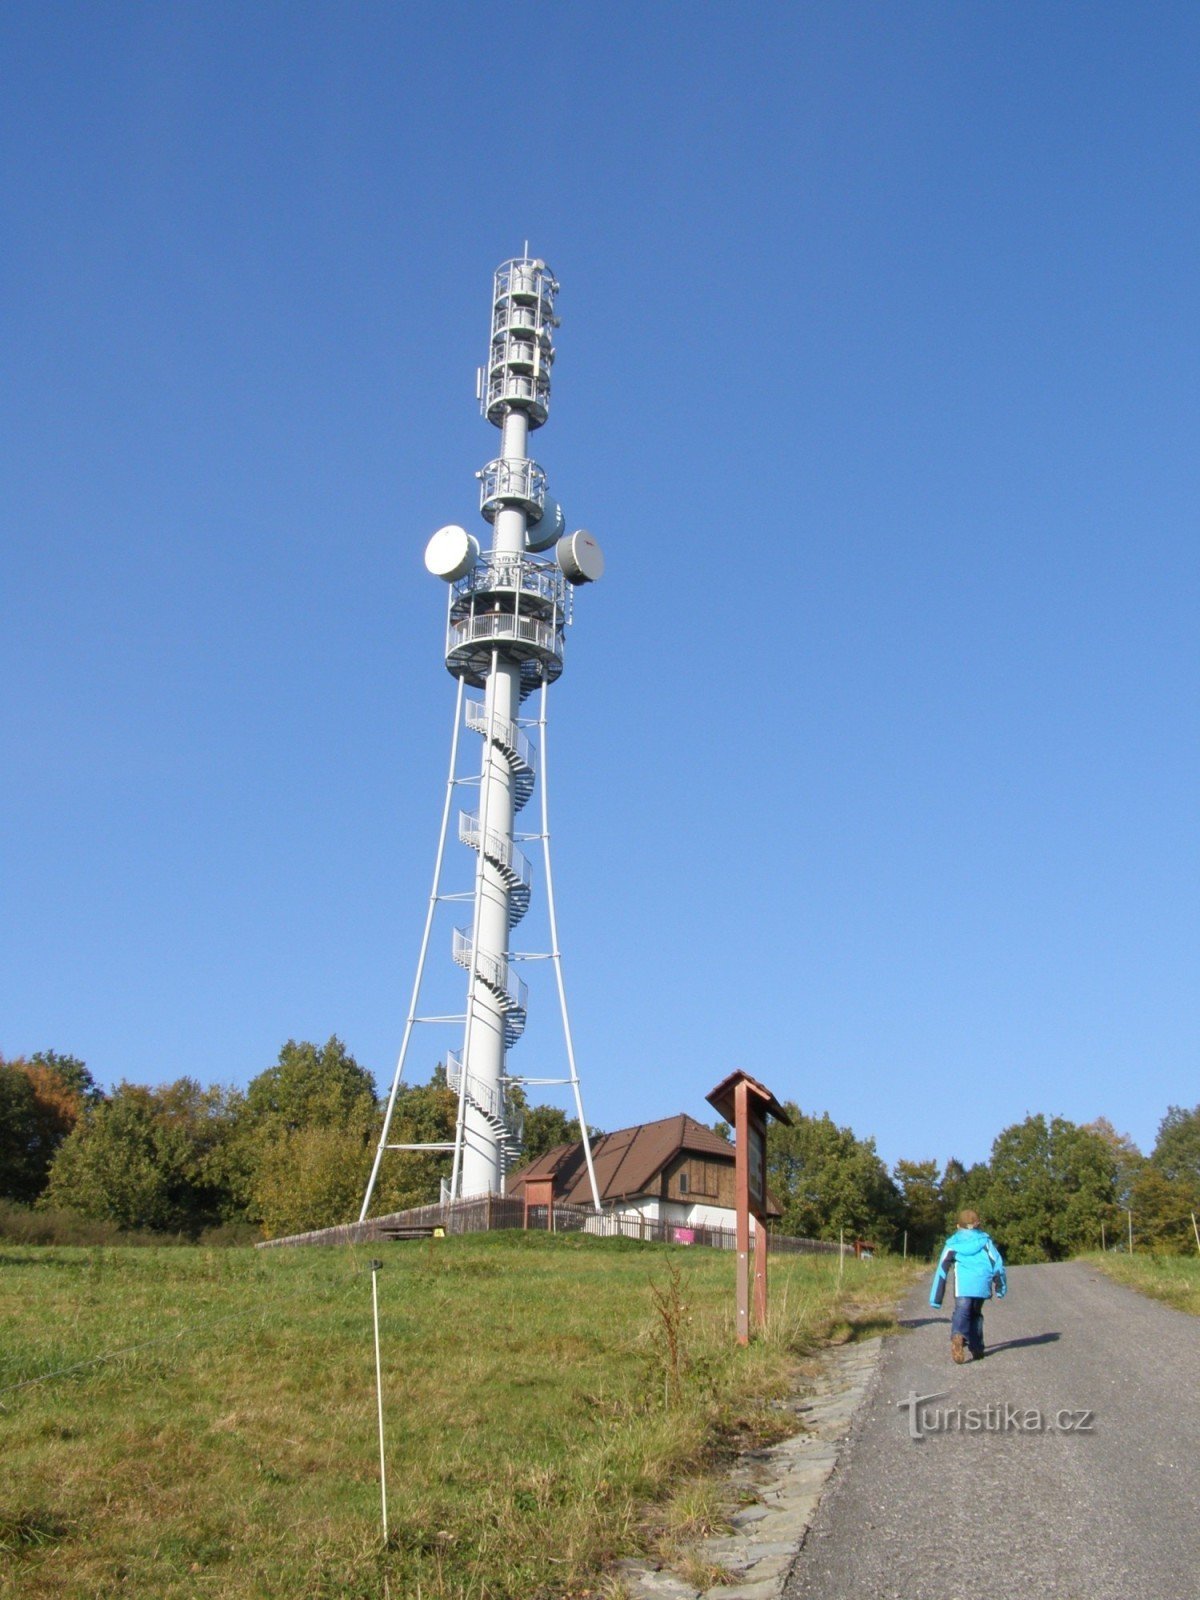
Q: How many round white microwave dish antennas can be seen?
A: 3